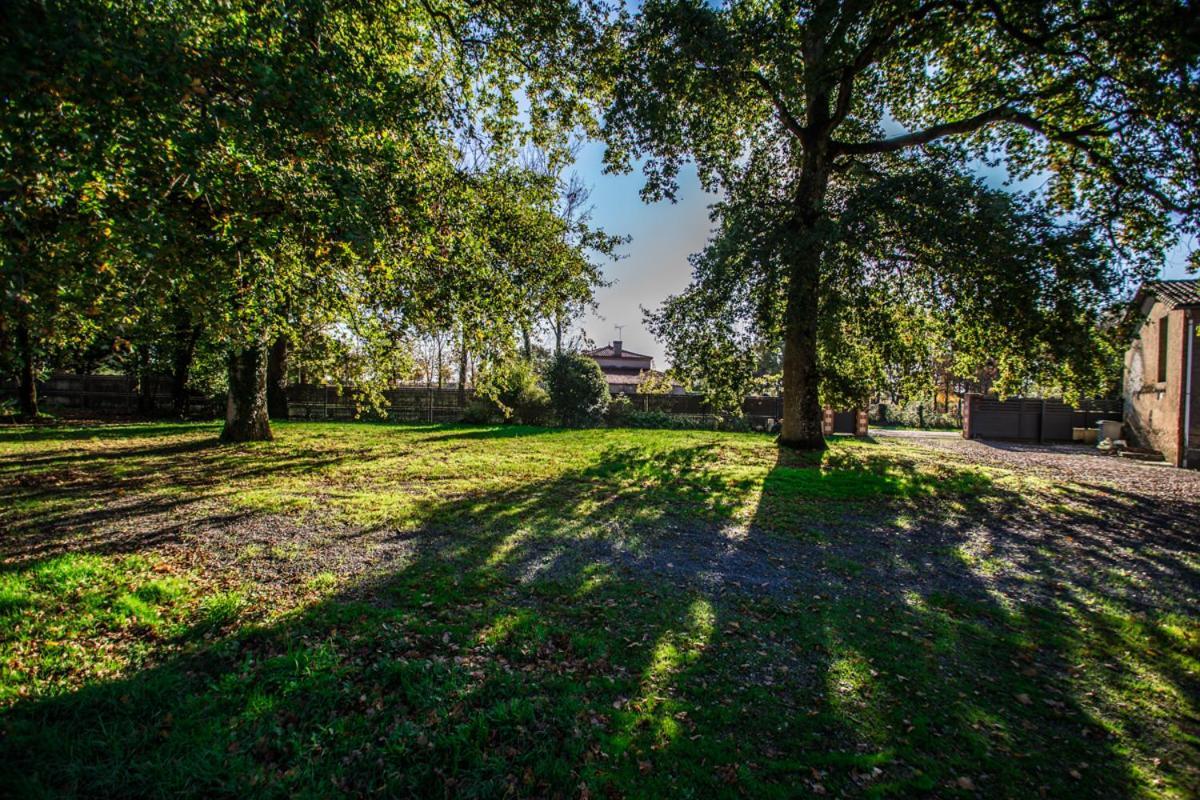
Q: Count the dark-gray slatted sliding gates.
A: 1